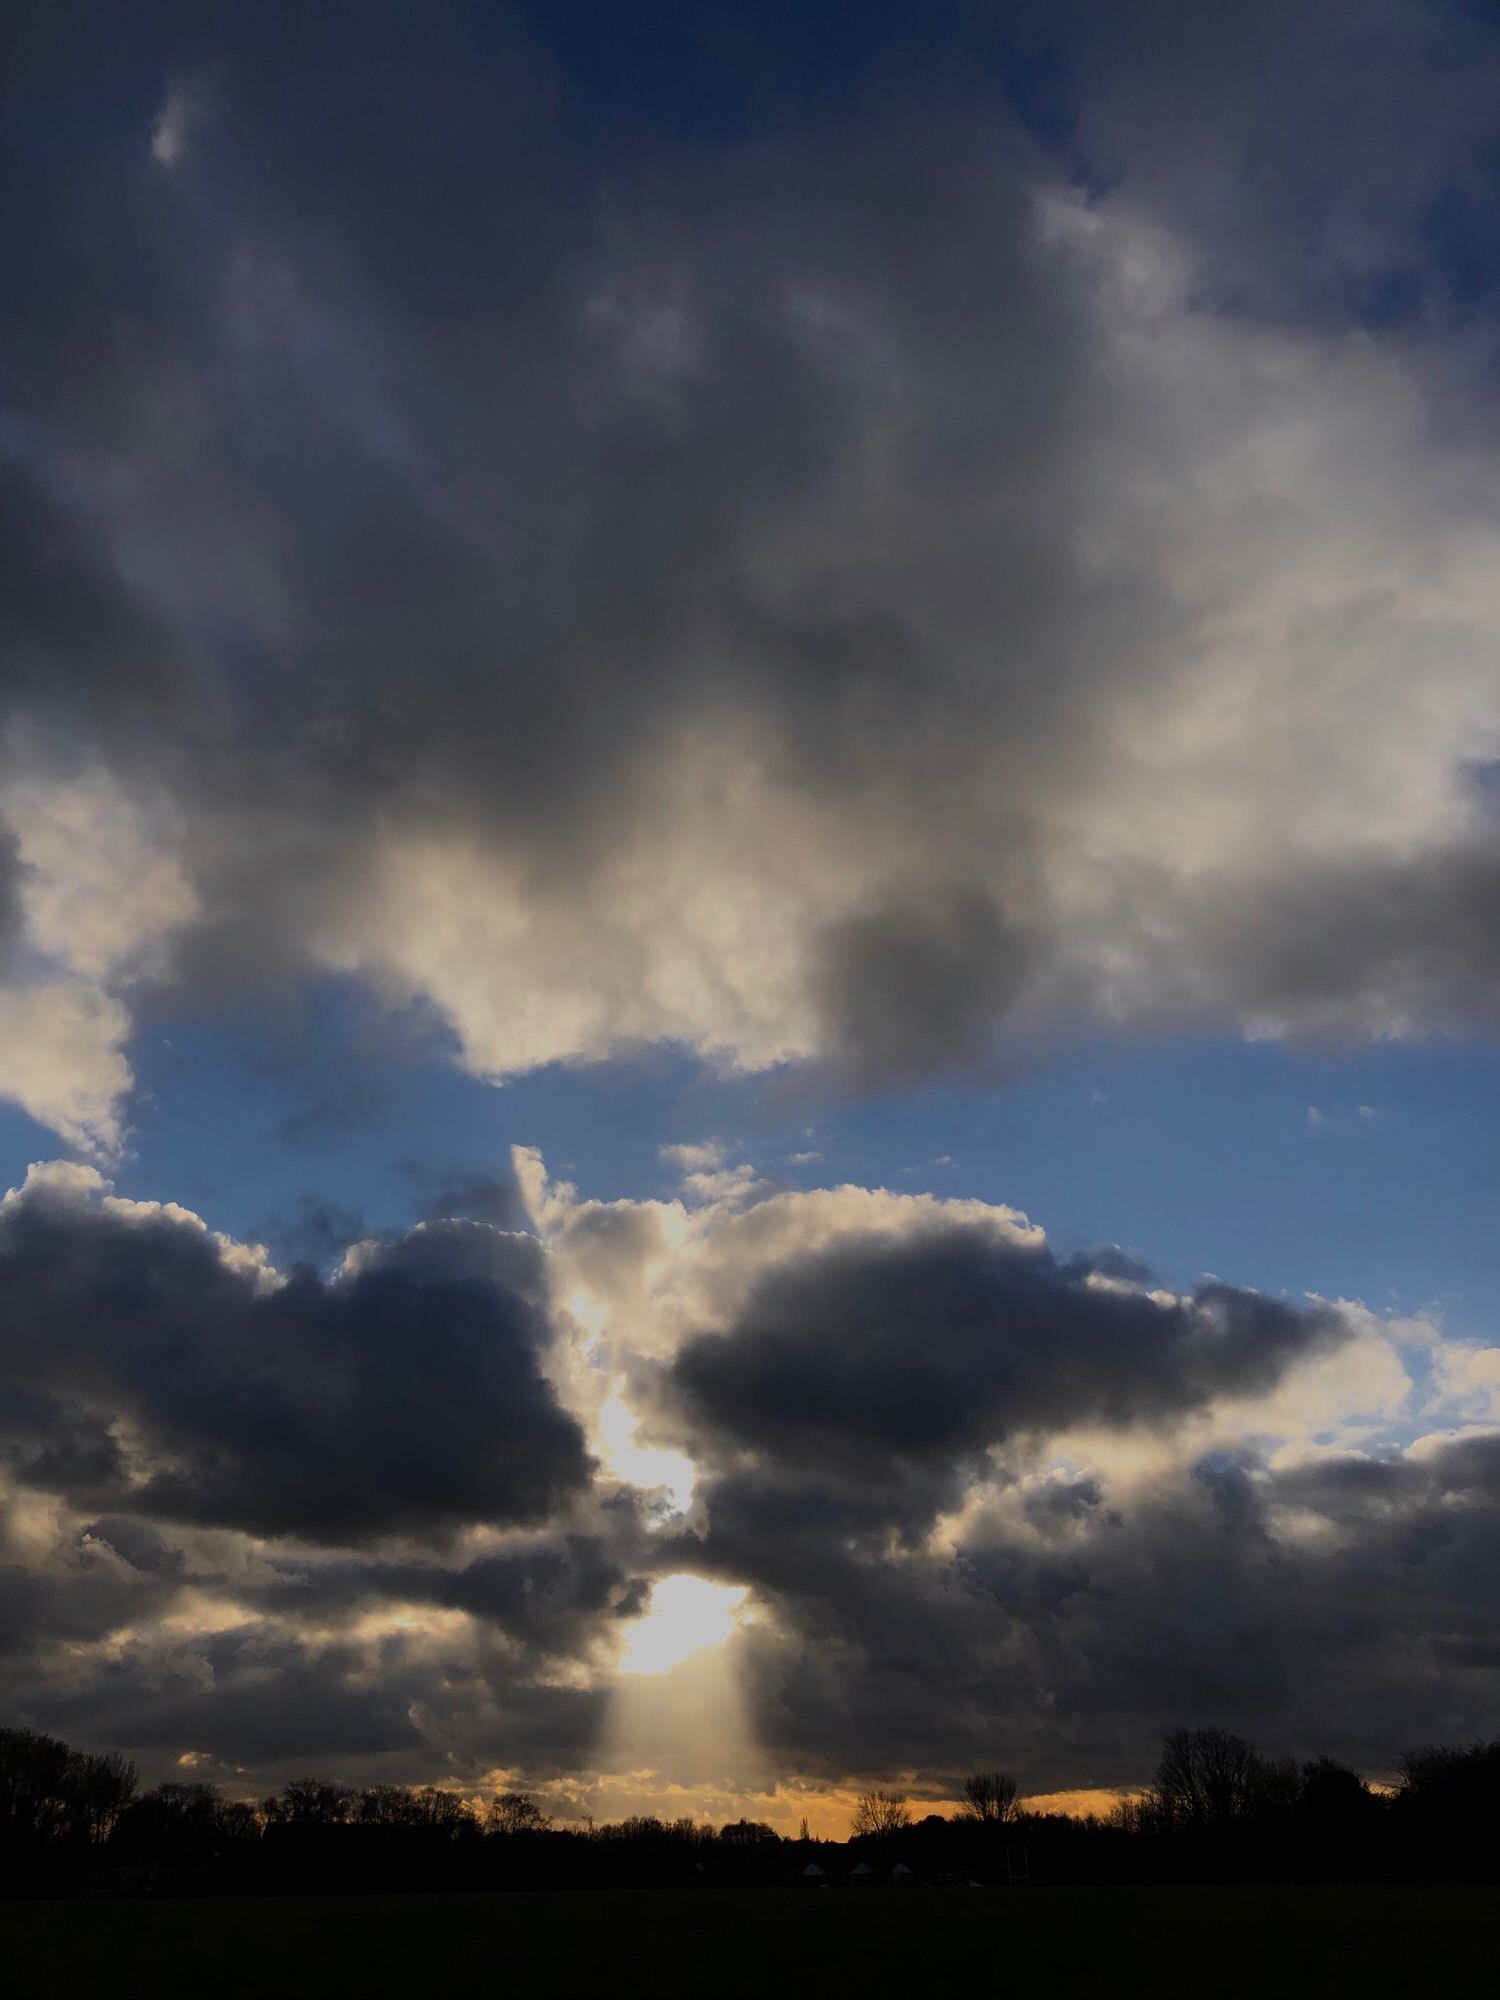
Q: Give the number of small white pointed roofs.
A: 3